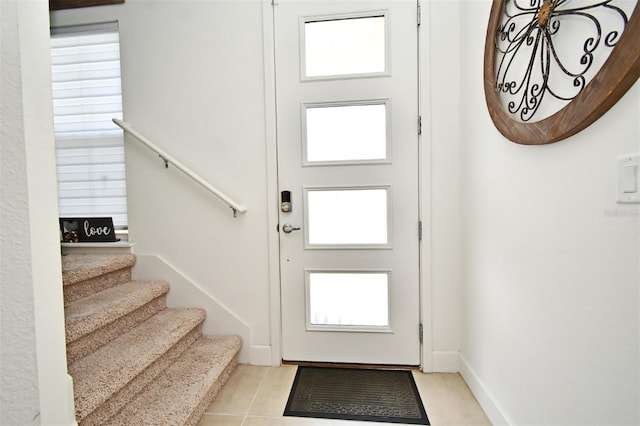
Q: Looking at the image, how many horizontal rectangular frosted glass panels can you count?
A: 4